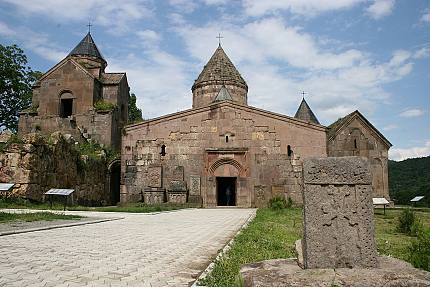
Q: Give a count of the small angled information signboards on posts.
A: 4